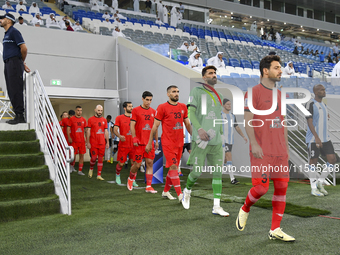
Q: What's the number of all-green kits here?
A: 1